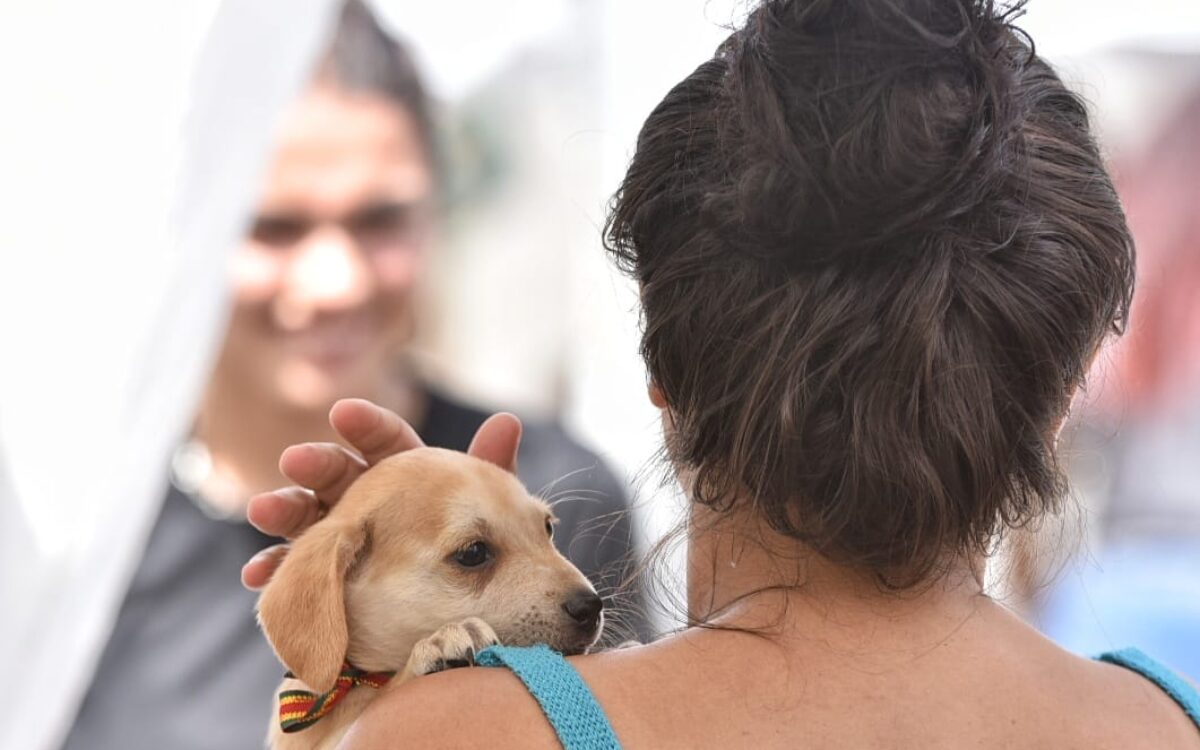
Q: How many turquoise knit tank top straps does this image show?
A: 2